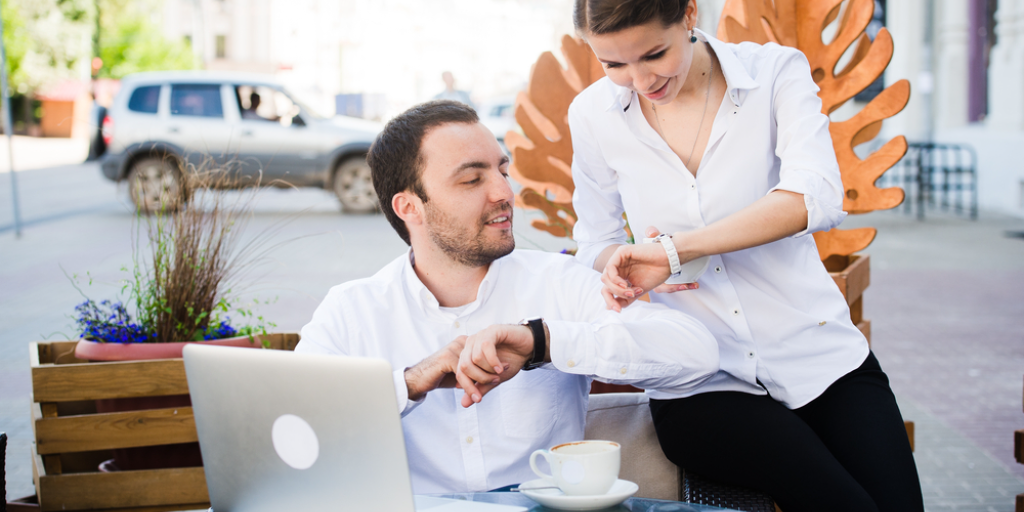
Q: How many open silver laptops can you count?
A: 1